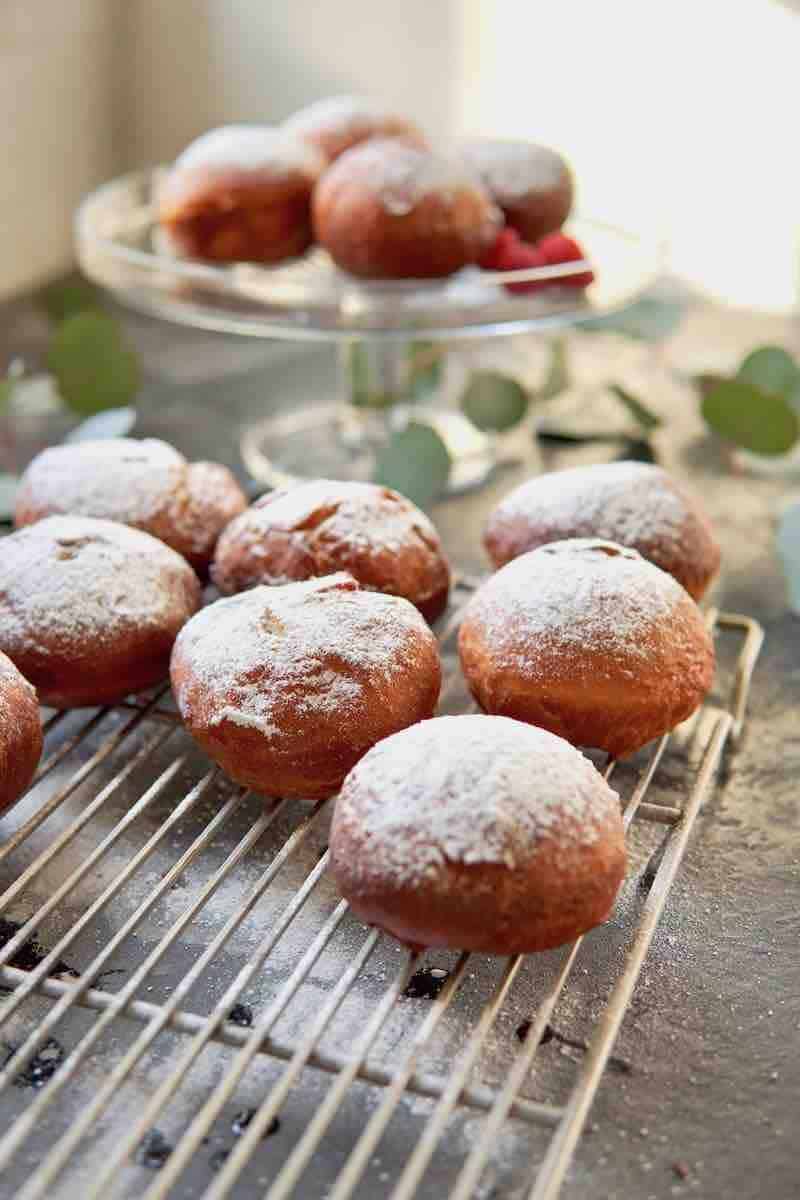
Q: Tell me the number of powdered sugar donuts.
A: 12